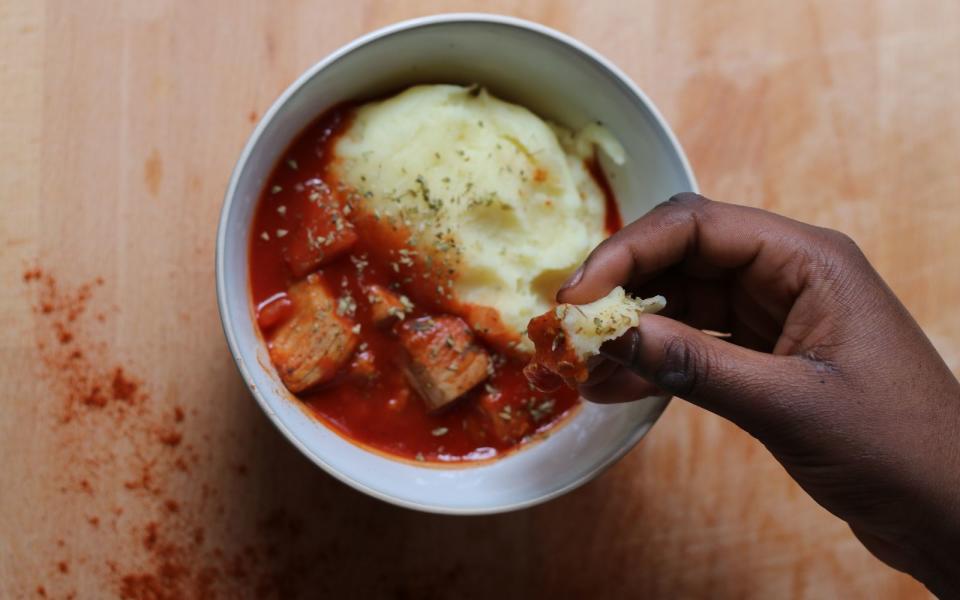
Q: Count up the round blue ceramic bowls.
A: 1